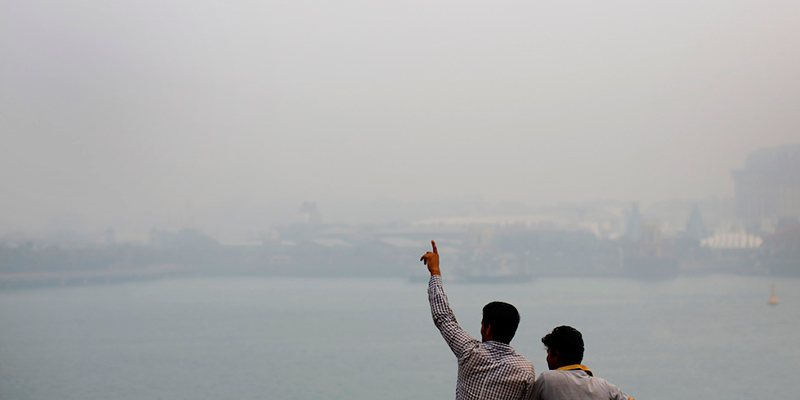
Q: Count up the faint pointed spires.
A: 2